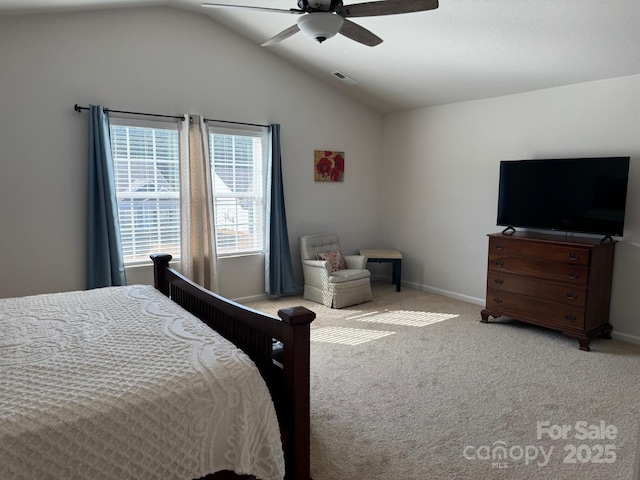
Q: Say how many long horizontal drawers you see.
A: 4